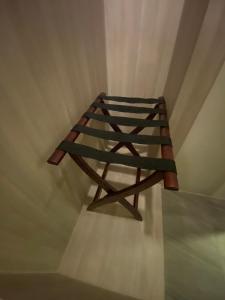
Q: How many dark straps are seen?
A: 5